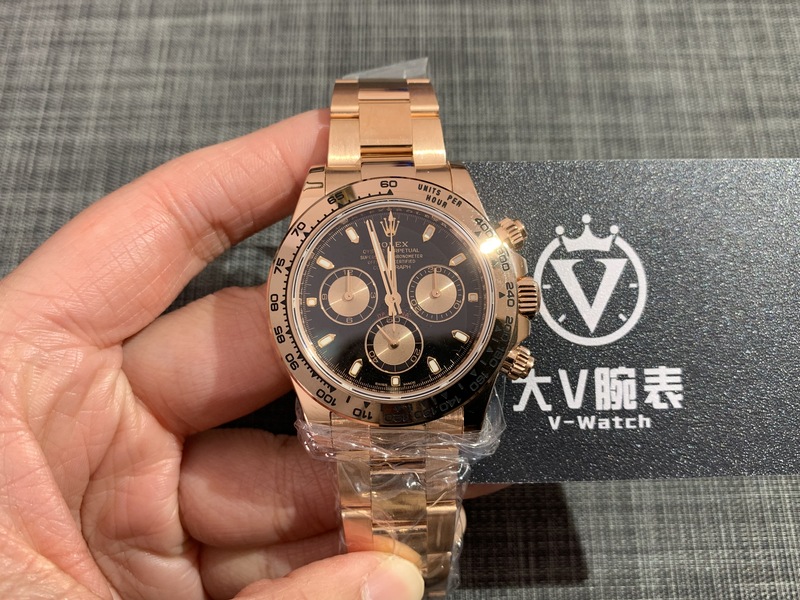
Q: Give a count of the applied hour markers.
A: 11